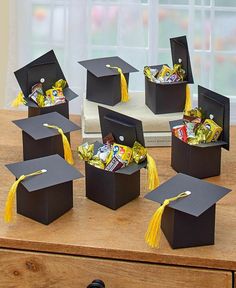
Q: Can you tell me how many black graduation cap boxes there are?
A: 8